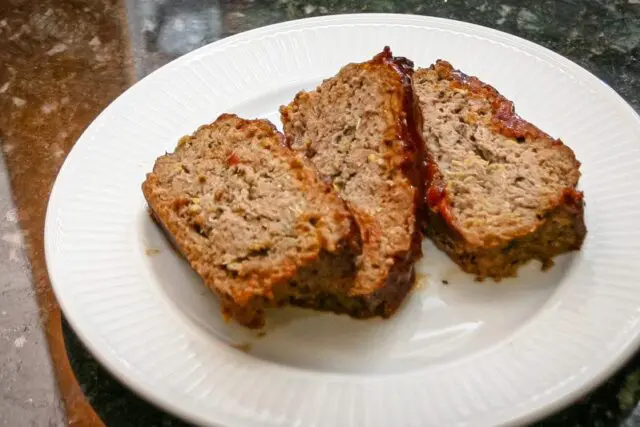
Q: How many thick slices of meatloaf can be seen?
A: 3